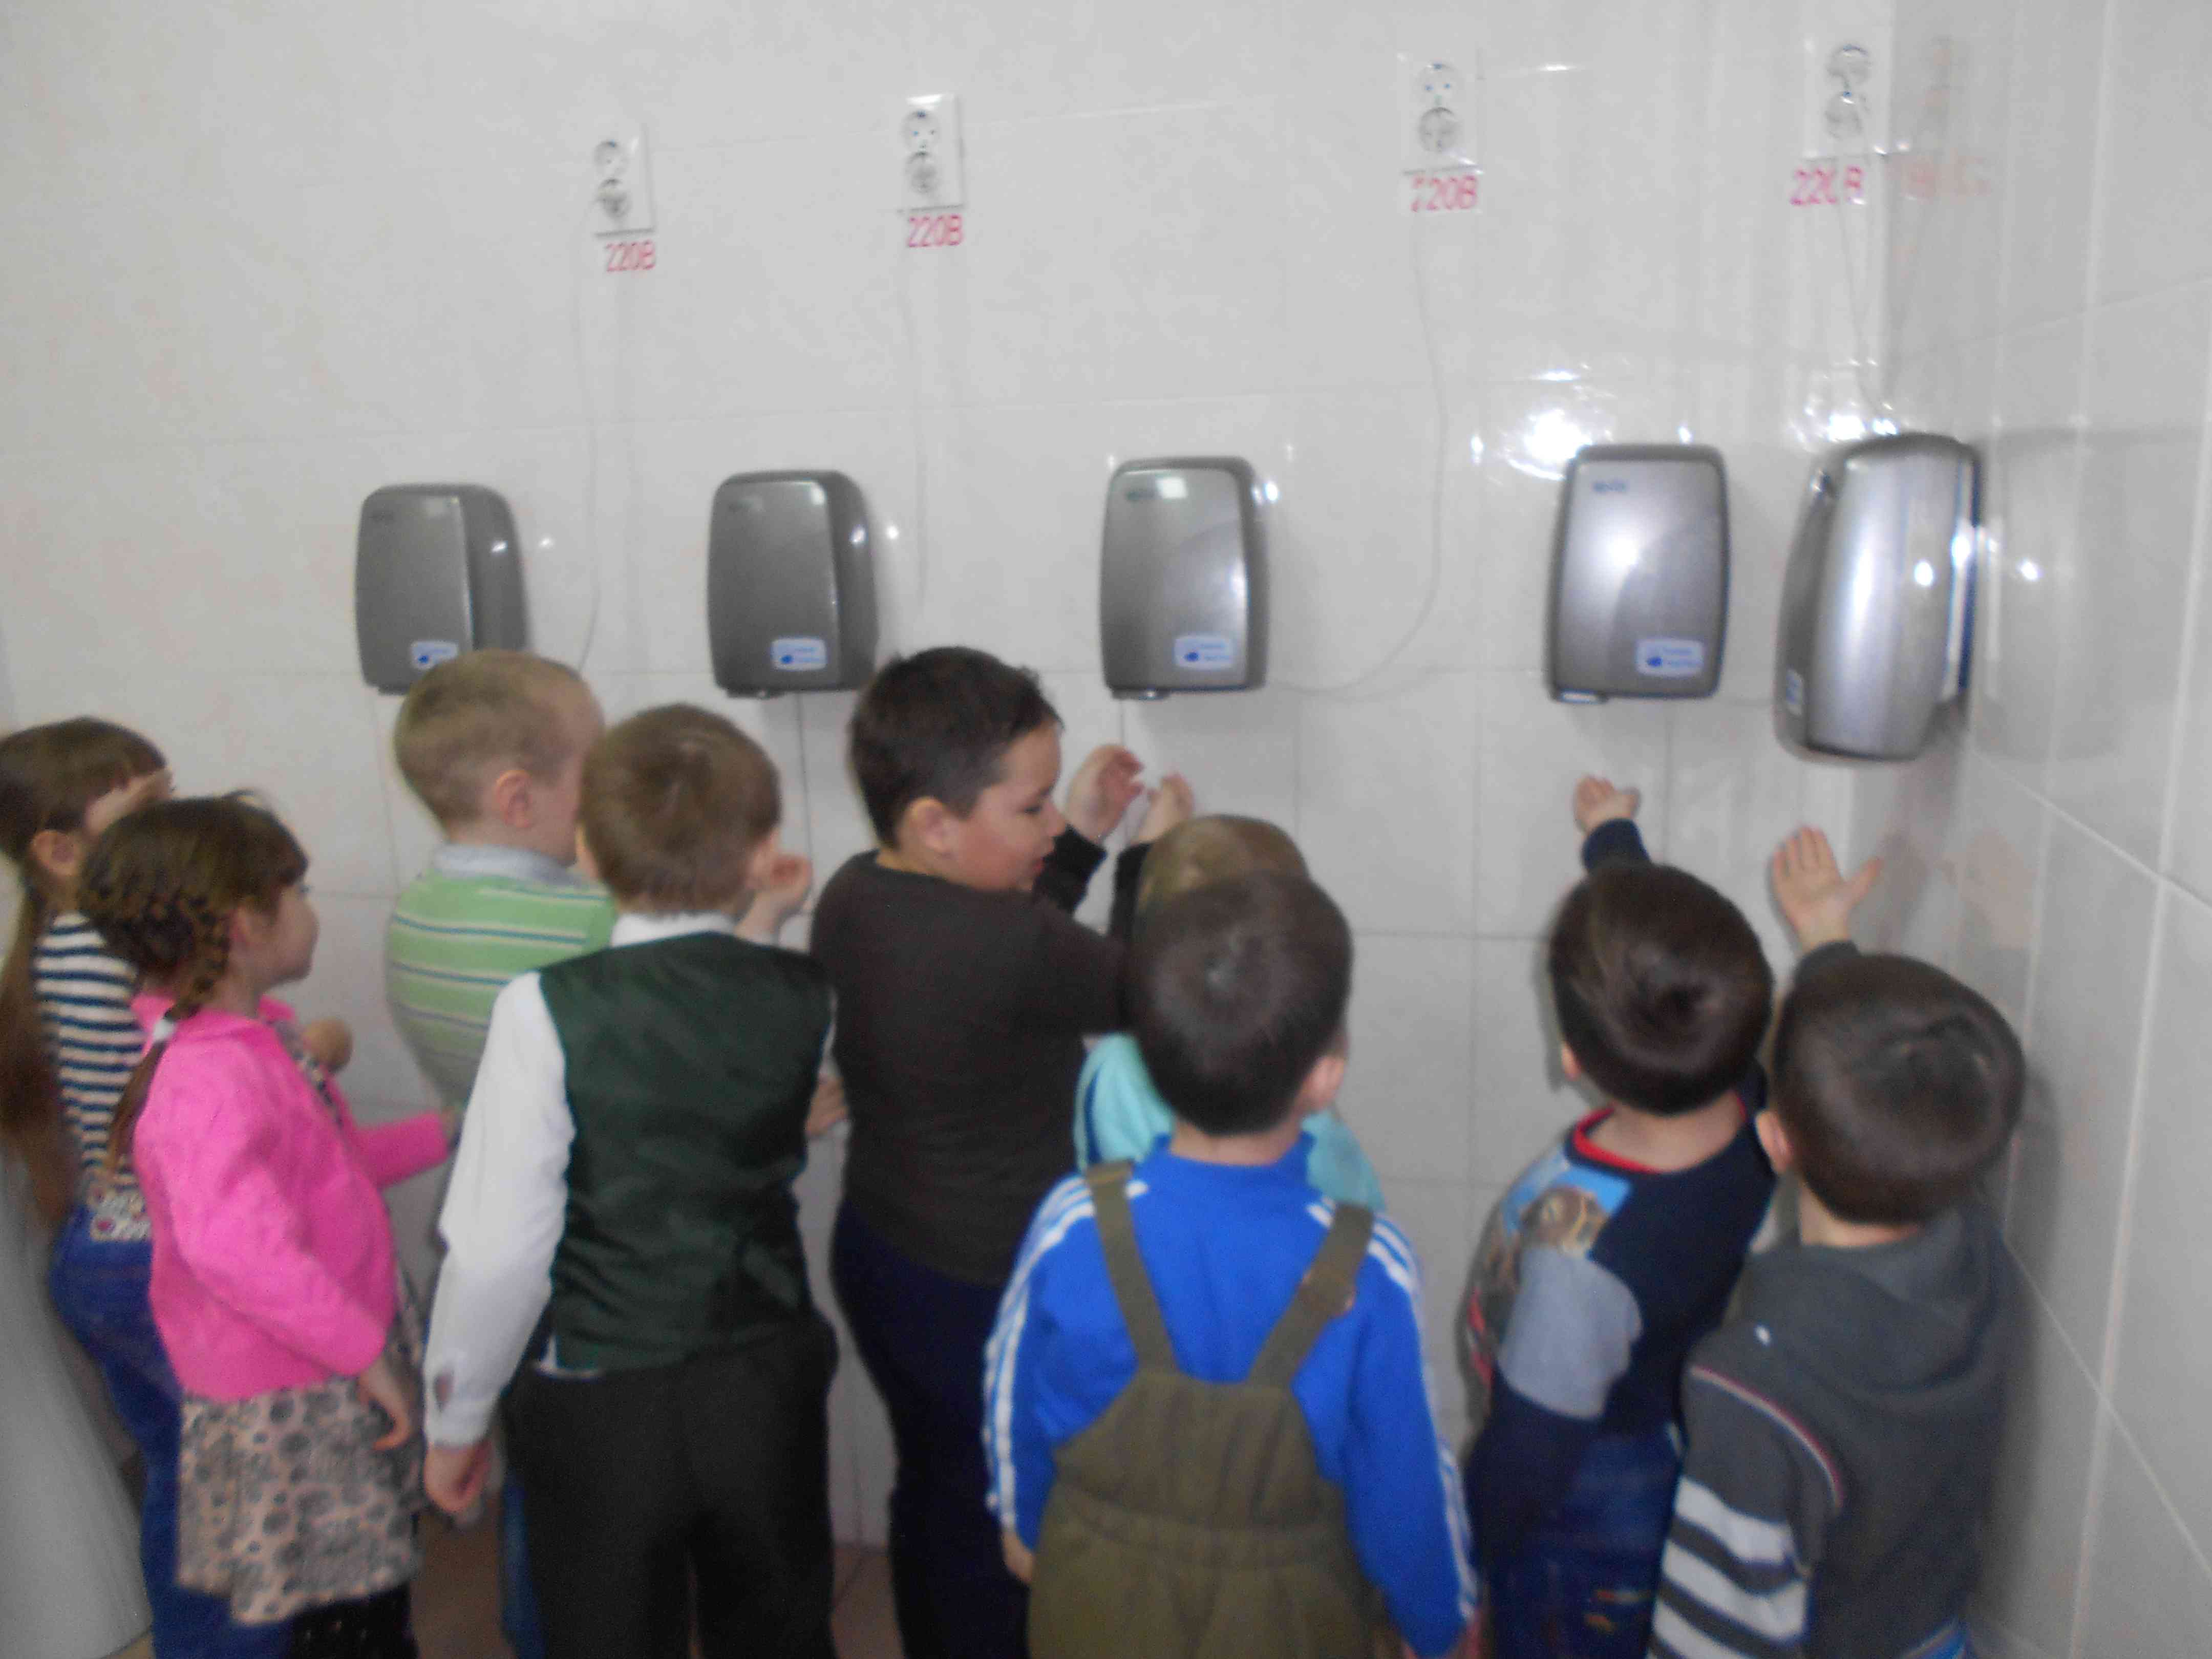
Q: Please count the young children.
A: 9